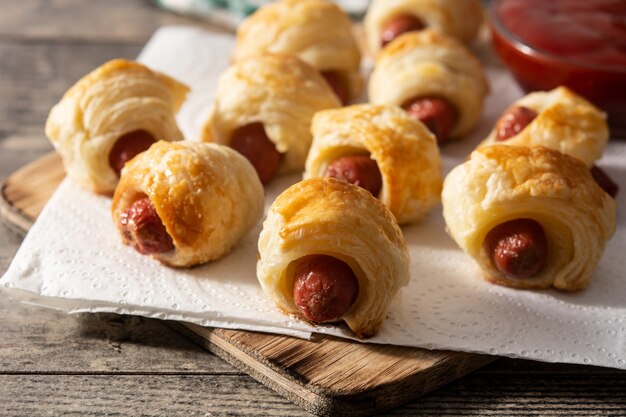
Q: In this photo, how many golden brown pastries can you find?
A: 10